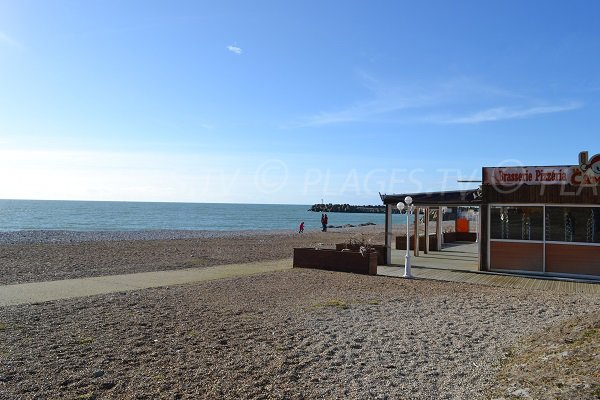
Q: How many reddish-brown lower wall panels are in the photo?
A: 2